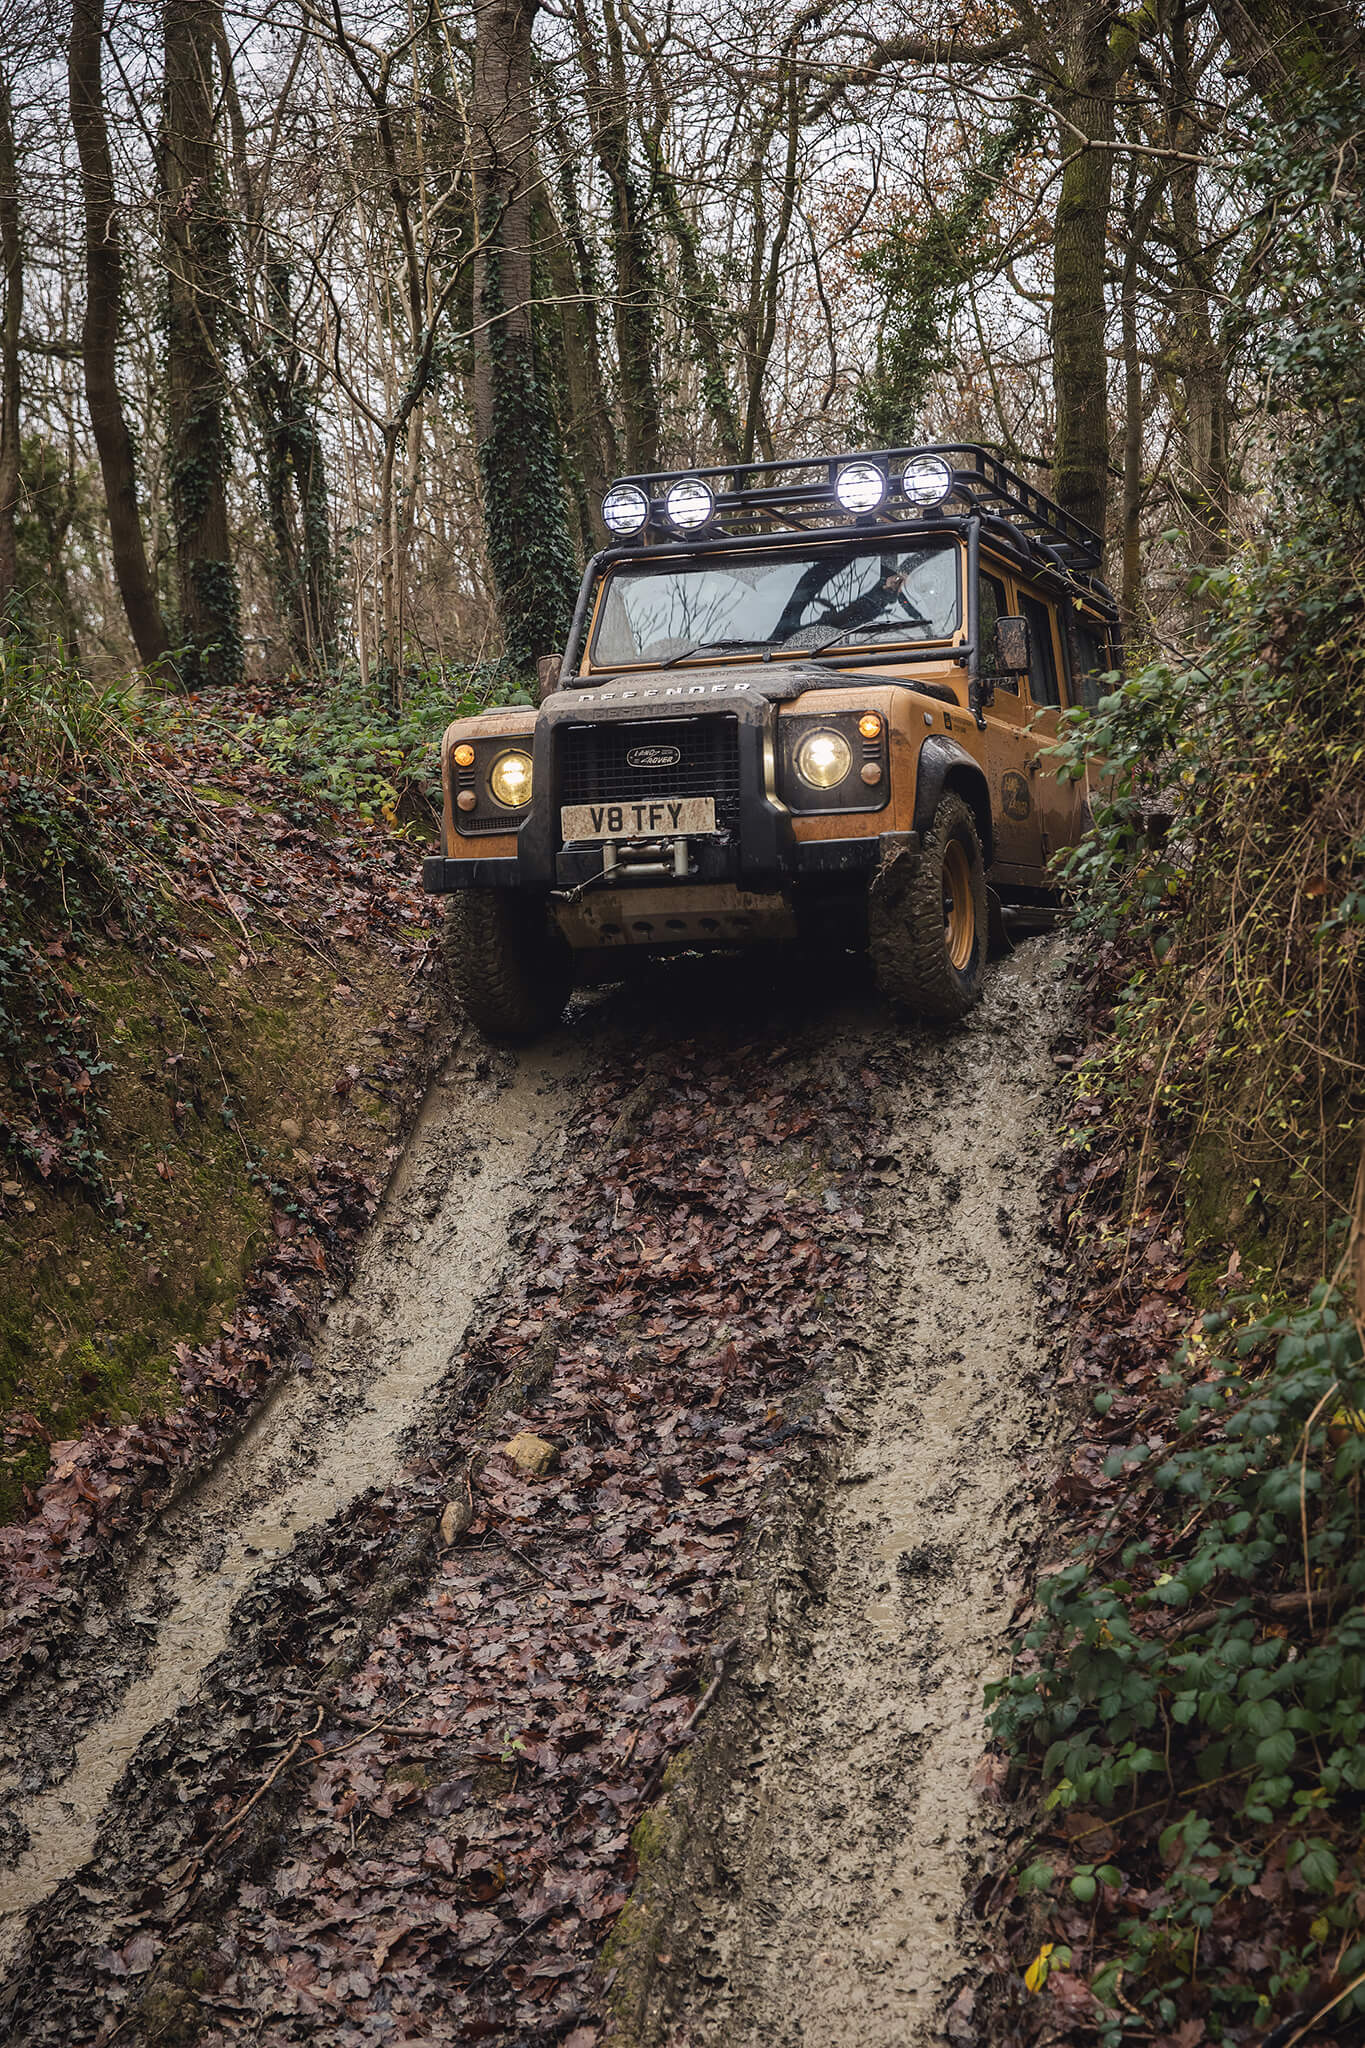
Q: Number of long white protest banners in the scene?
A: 0